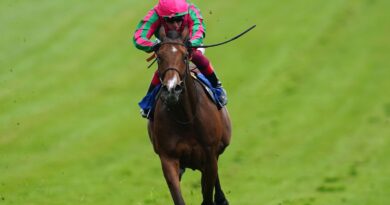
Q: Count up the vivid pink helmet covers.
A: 1